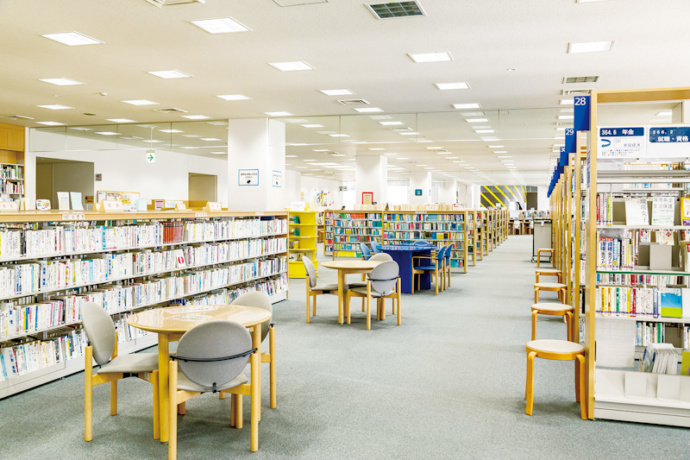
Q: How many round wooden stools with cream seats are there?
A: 5